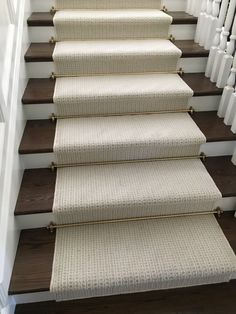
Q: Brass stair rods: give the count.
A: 6